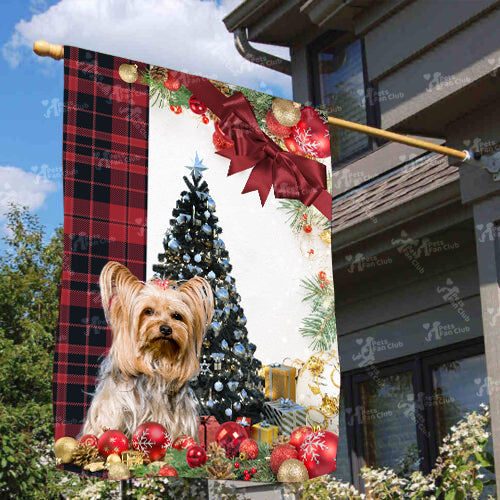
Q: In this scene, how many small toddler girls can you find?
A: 0